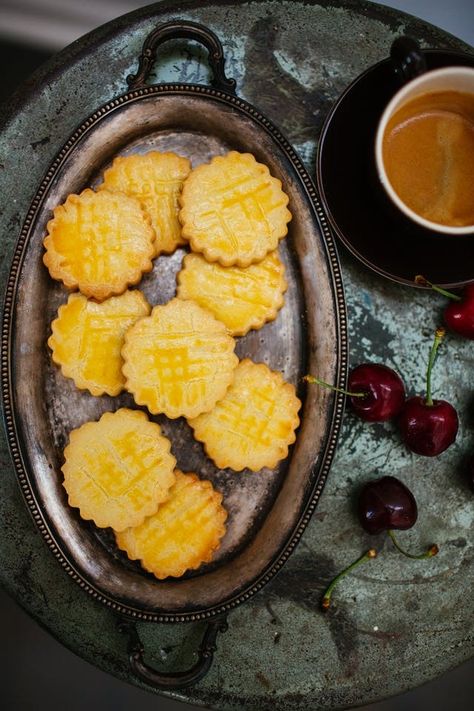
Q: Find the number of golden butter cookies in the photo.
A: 9